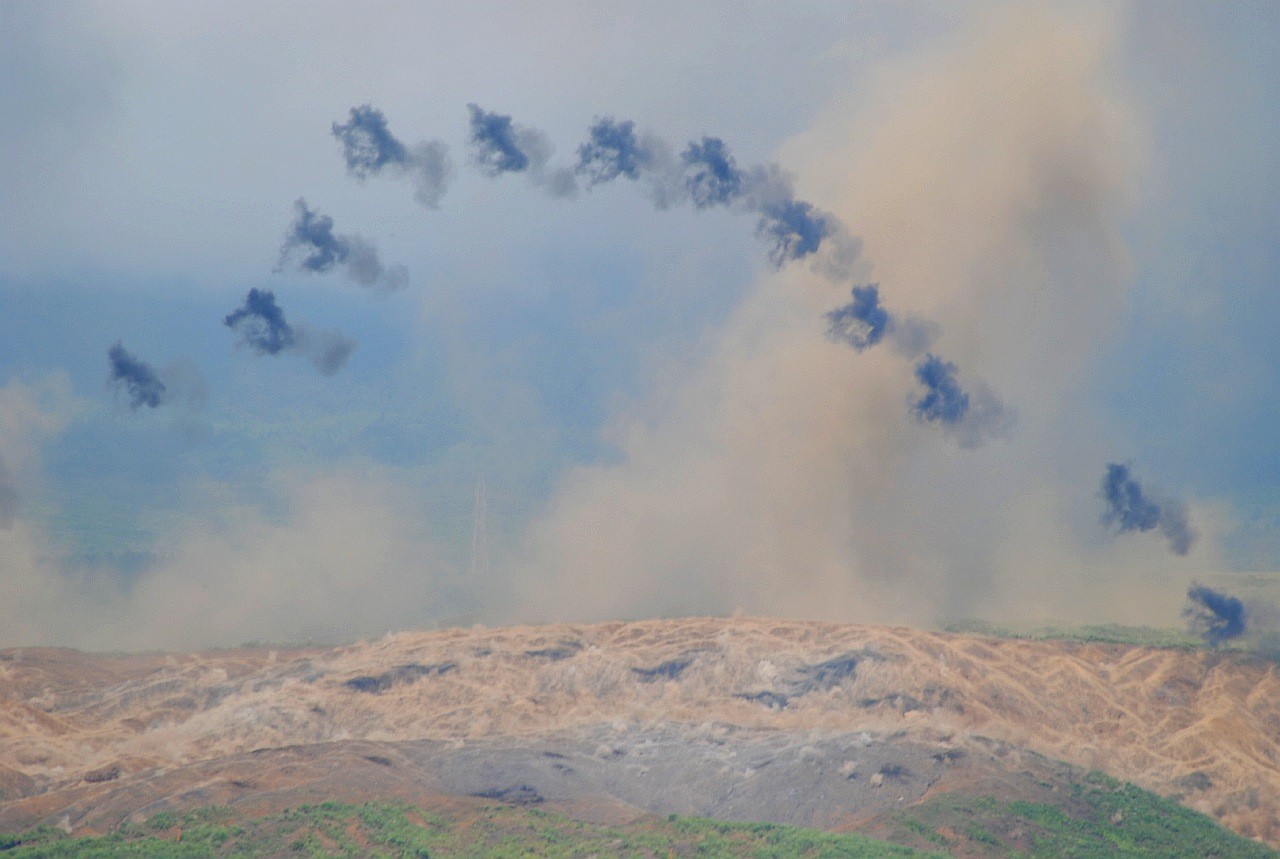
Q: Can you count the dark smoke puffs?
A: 12